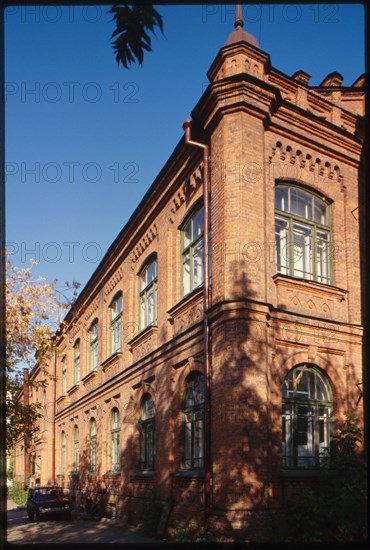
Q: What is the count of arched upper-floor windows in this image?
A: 7